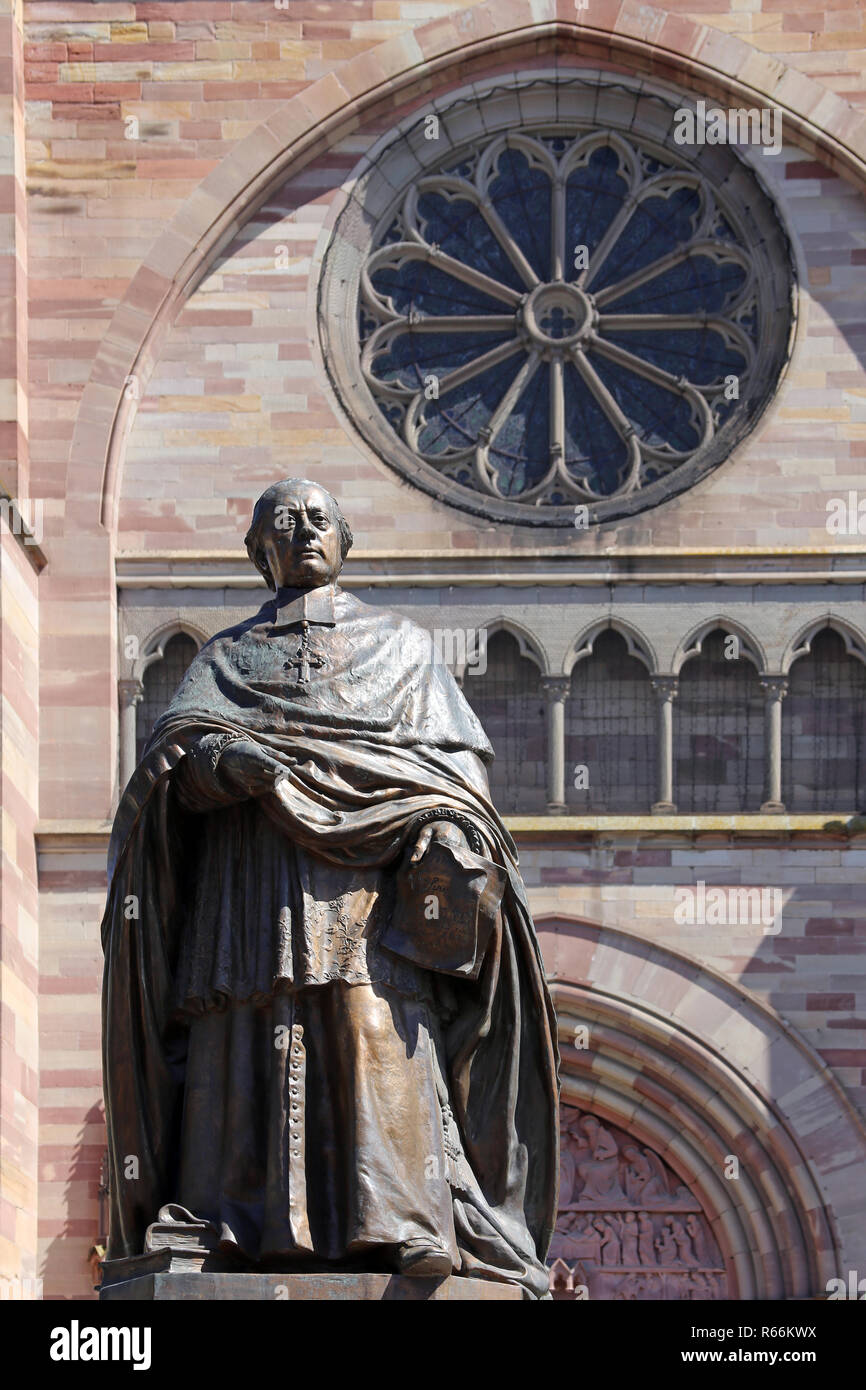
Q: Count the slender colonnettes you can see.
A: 4